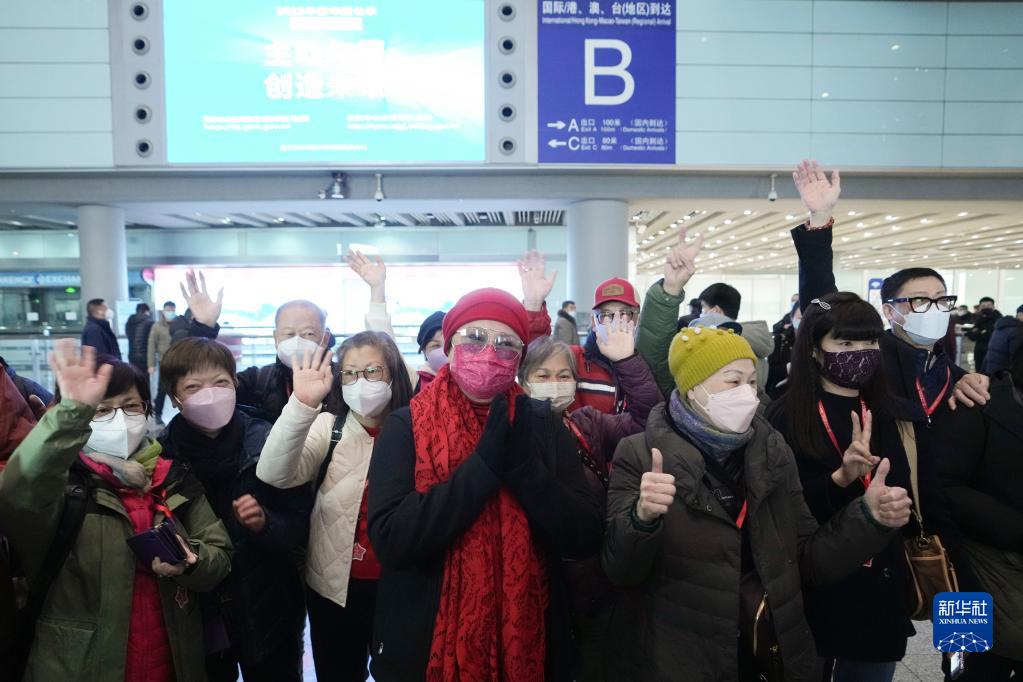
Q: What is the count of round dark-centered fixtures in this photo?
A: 10